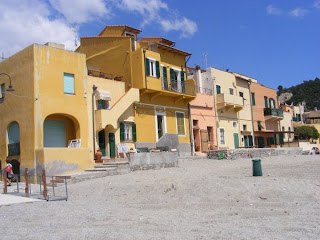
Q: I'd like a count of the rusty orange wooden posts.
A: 3